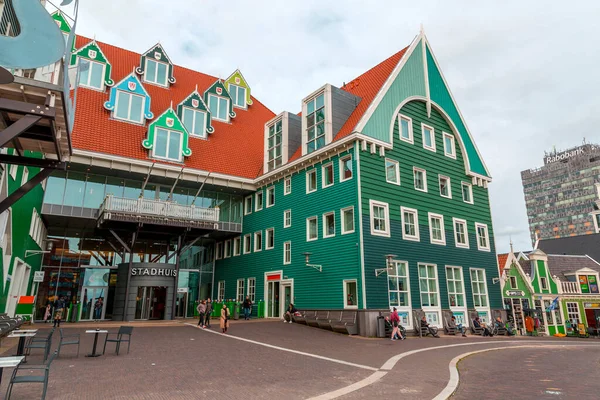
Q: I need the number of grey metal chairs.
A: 5